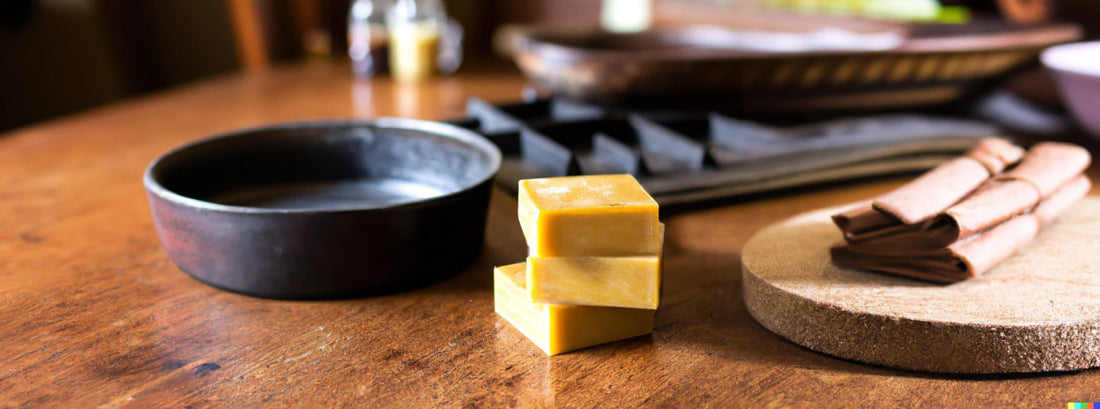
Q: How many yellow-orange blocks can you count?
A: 3